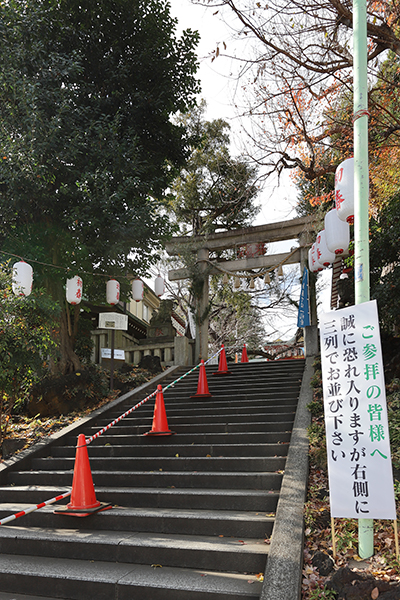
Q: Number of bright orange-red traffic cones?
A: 5